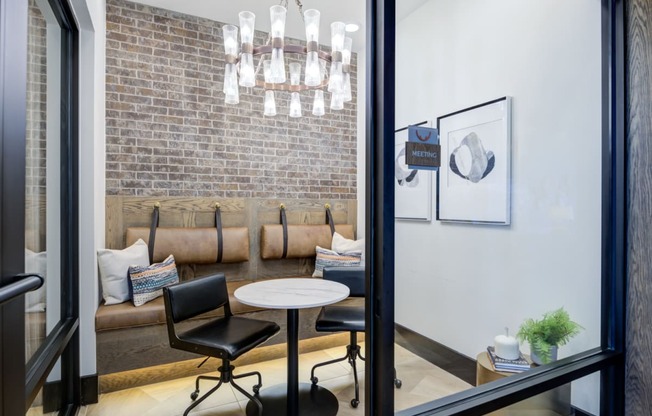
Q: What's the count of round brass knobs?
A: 4